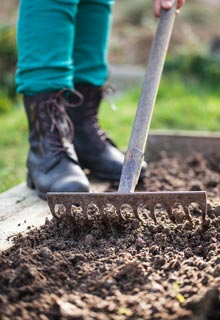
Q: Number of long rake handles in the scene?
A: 1